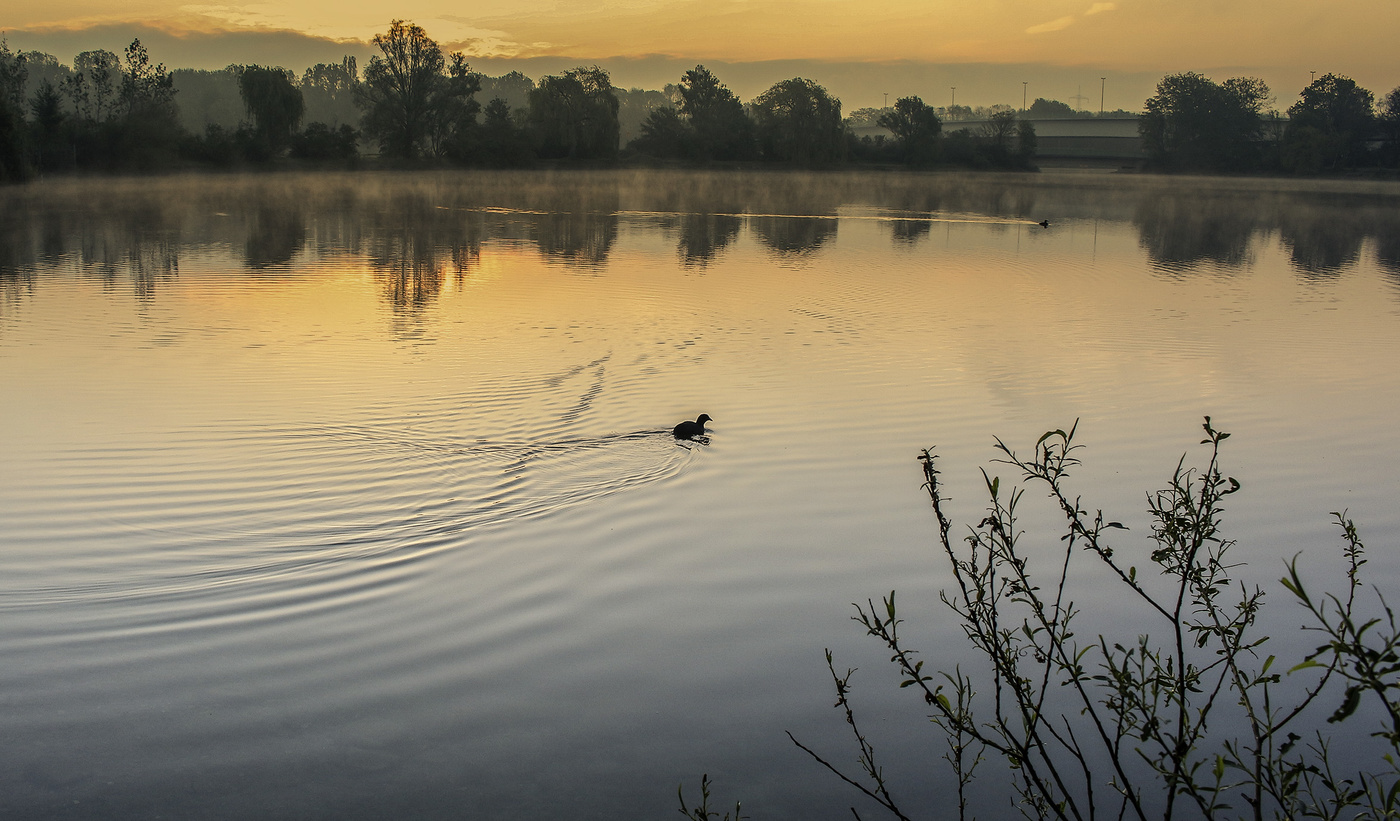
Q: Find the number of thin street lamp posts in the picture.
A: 5